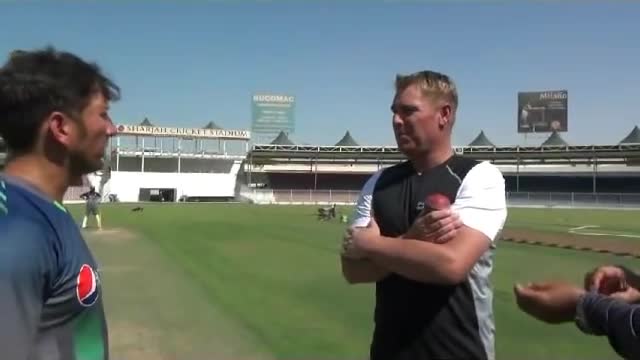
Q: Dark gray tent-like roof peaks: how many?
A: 7